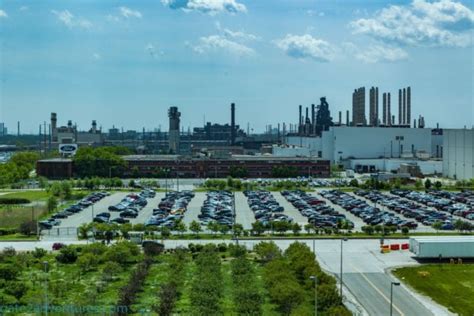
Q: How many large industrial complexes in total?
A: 1